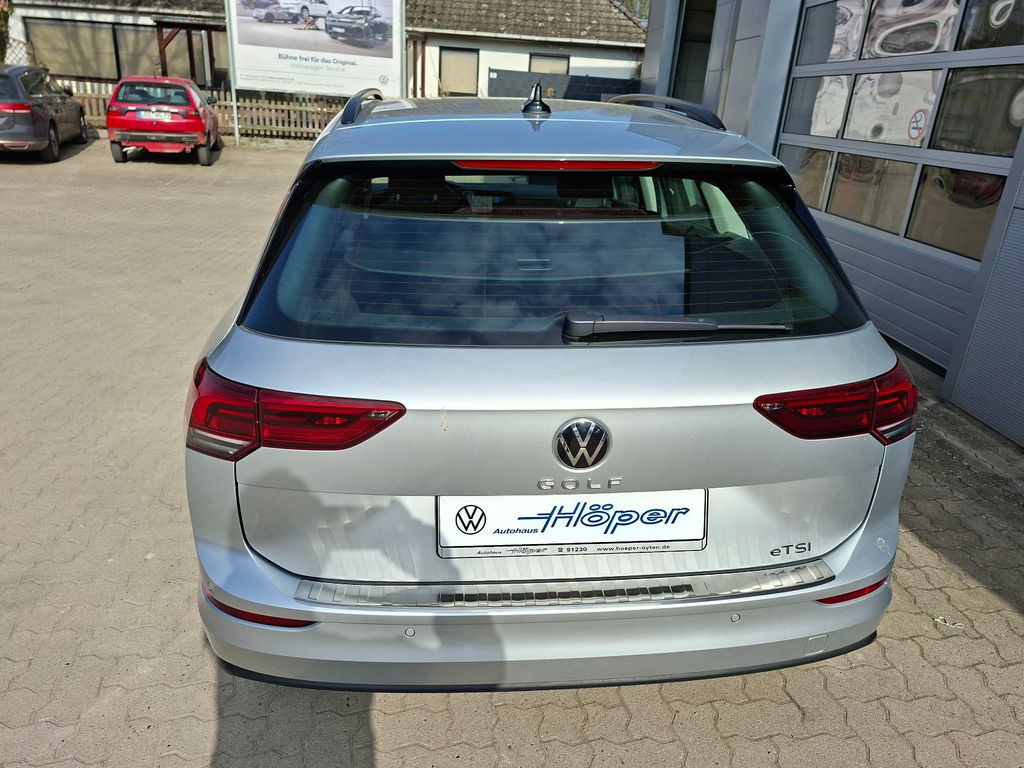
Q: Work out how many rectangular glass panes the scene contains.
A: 9